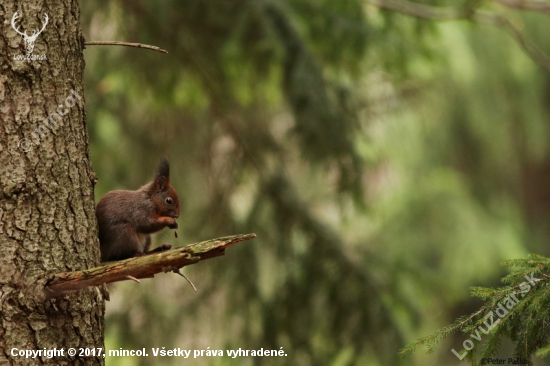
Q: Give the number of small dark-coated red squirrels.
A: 1